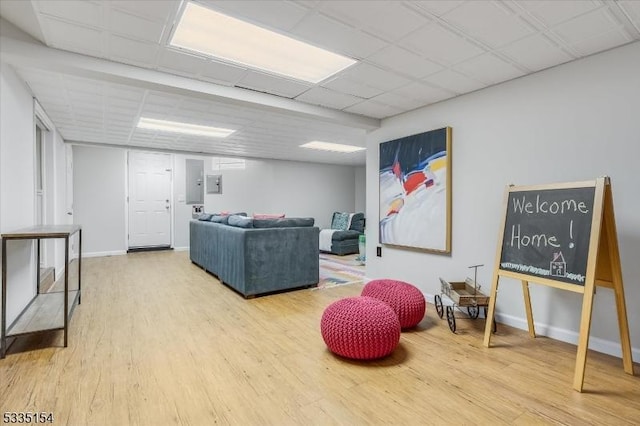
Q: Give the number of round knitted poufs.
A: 2